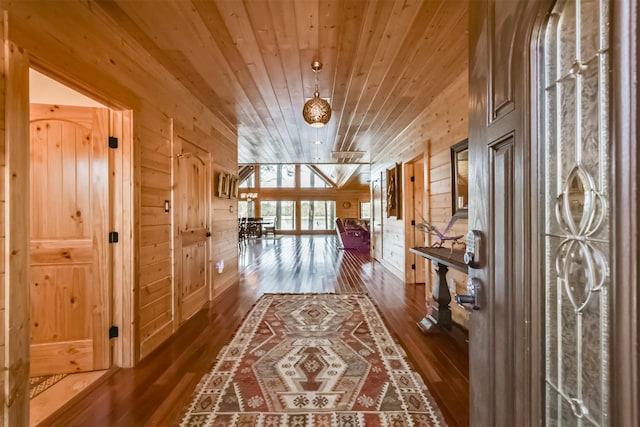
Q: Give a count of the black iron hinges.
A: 6